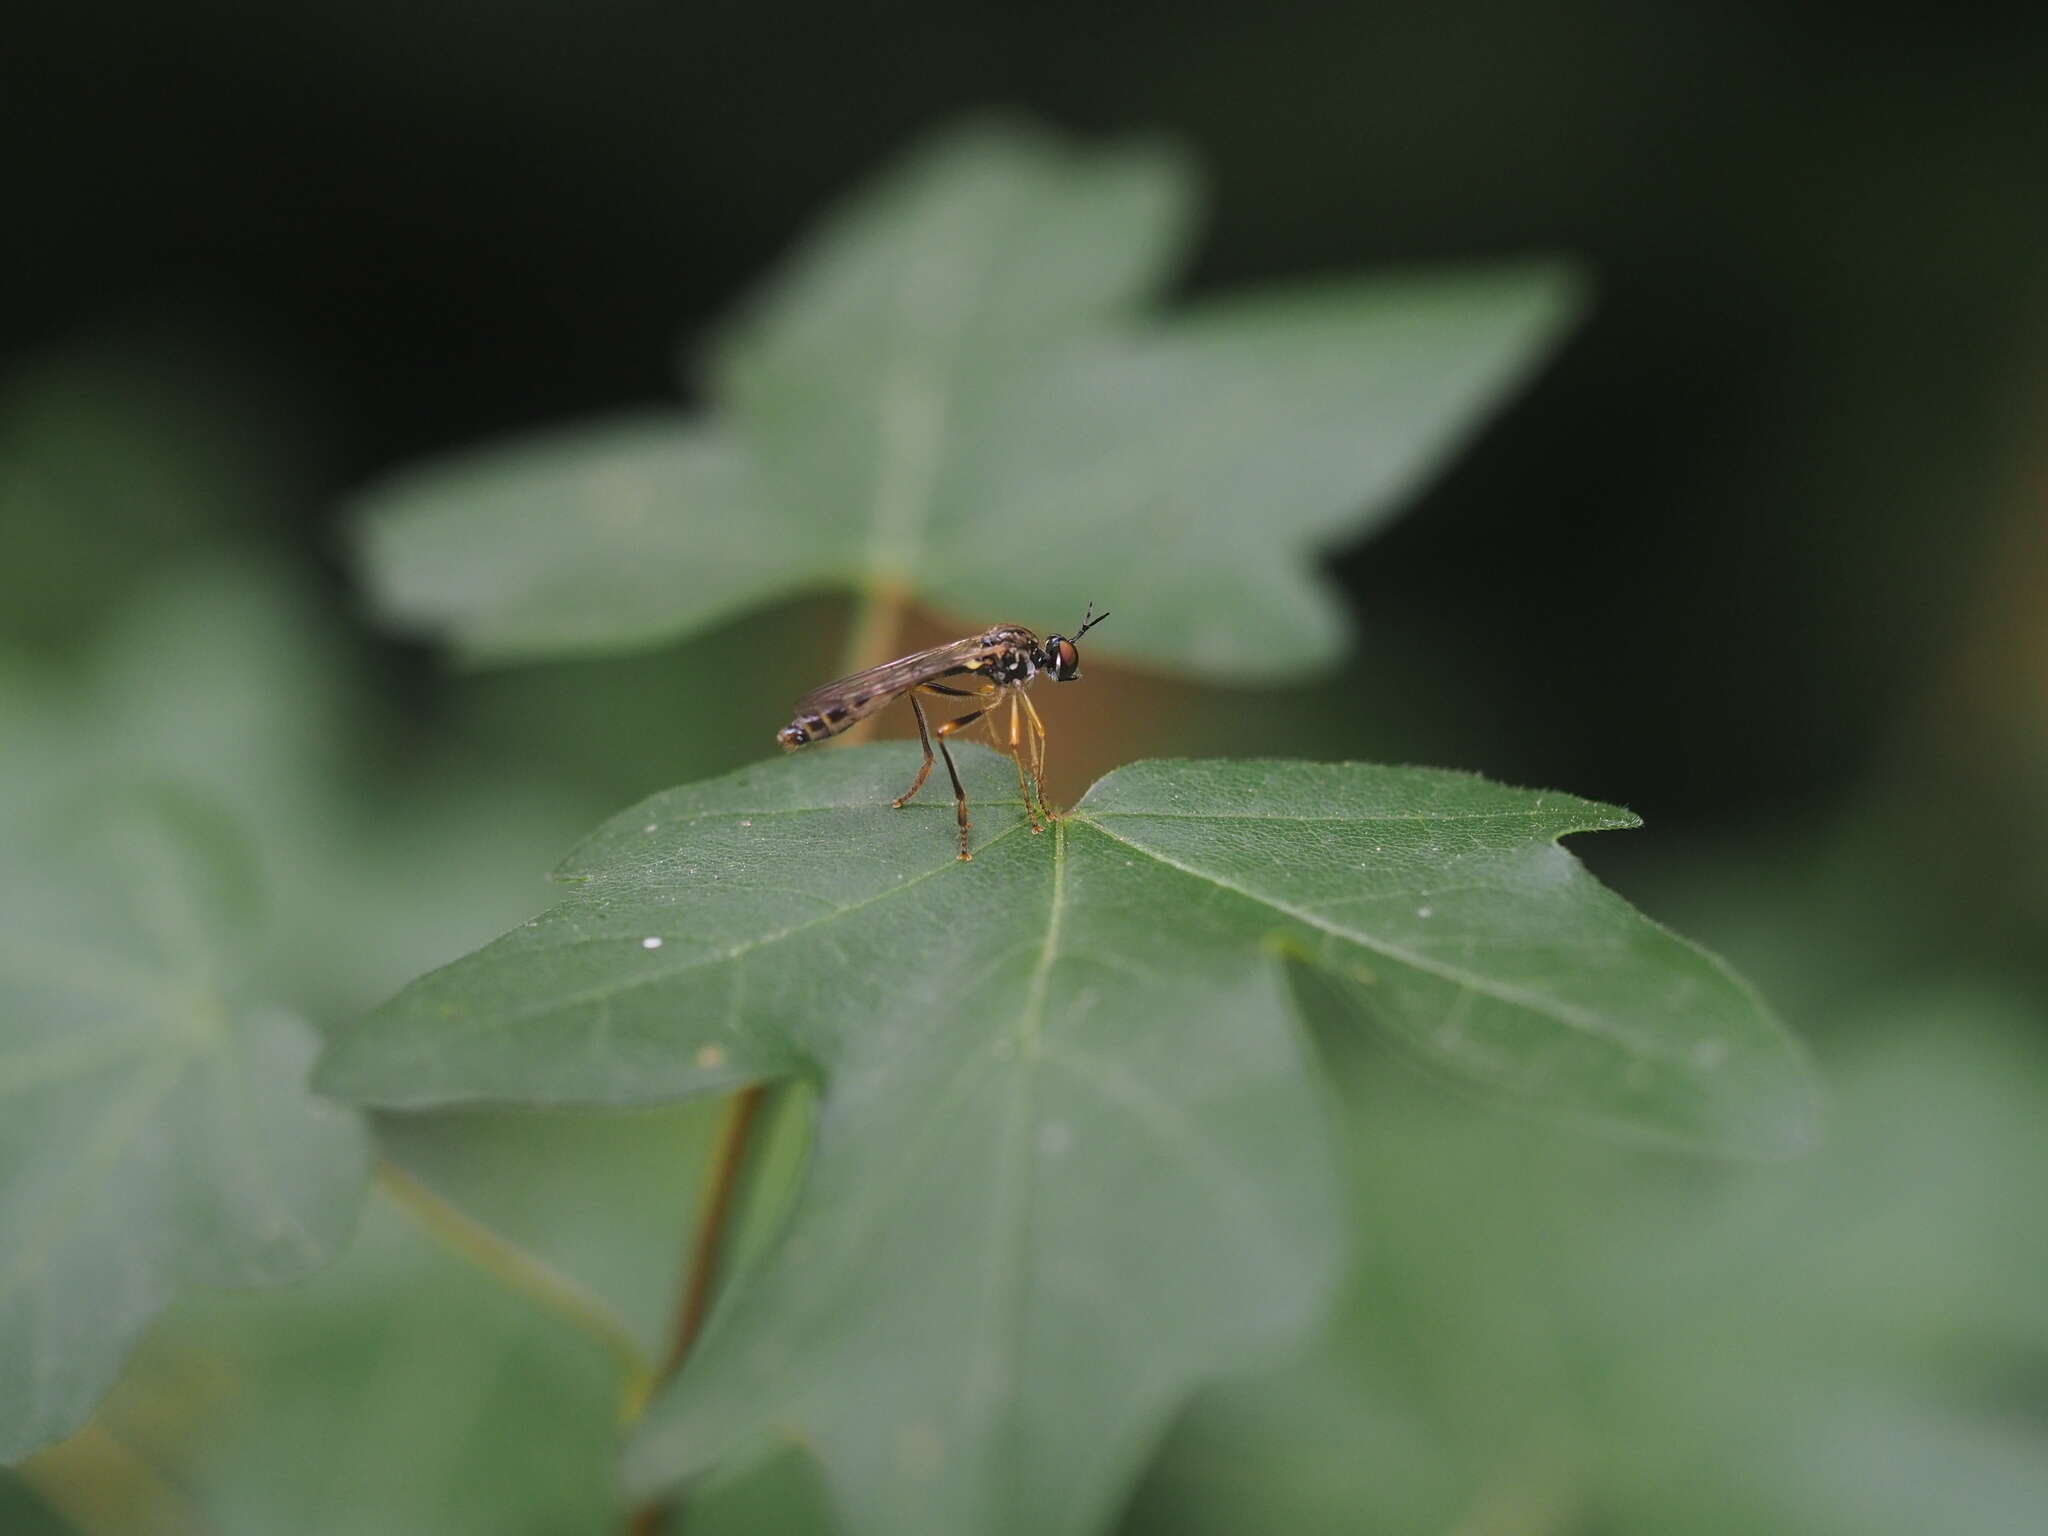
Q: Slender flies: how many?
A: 1